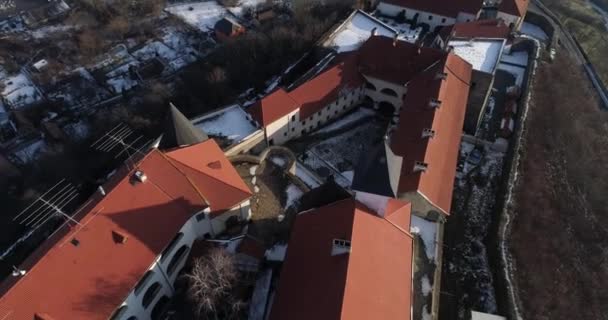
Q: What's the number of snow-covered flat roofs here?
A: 3